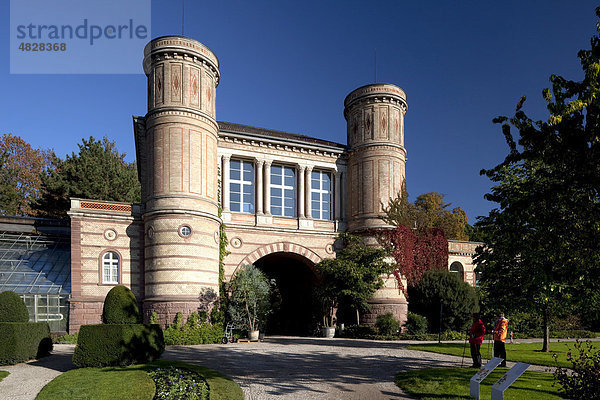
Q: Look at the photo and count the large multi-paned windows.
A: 3